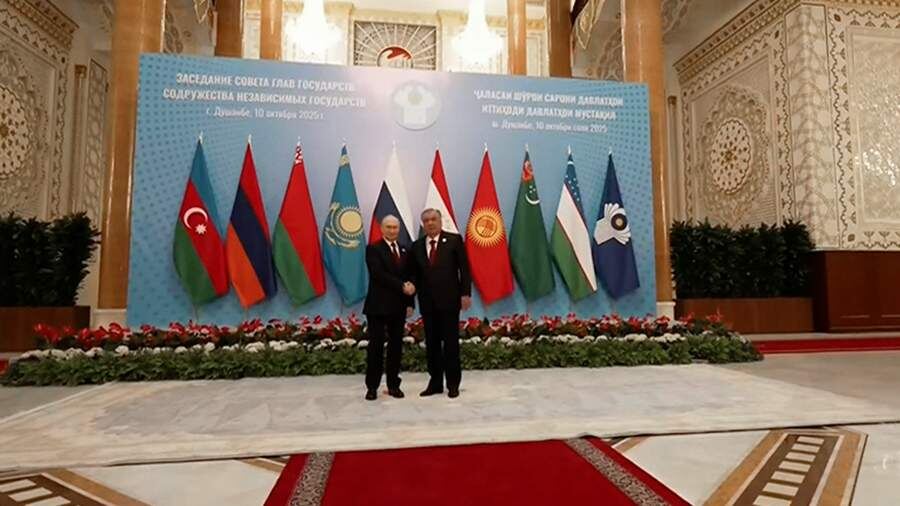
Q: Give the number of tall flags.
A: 10